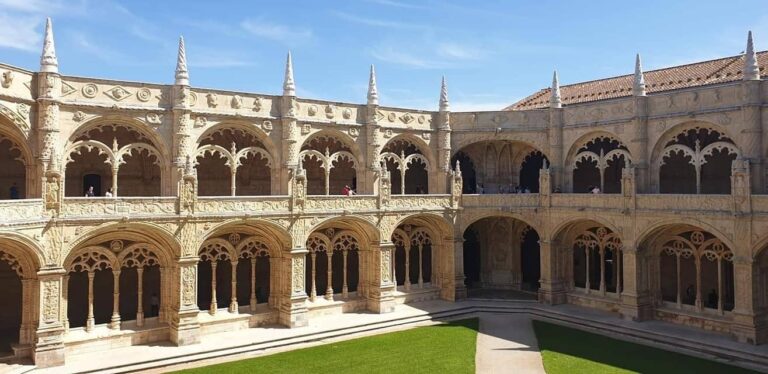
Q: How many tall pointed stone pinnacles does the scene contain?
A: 8